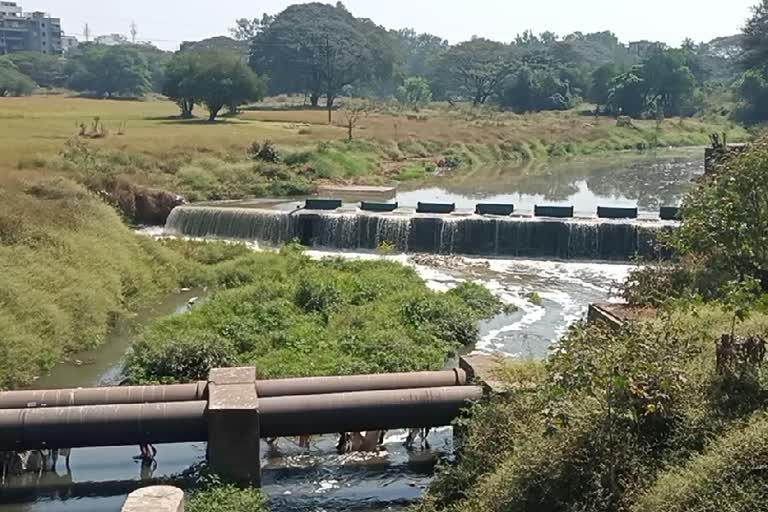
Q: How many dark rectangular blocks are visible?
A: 7